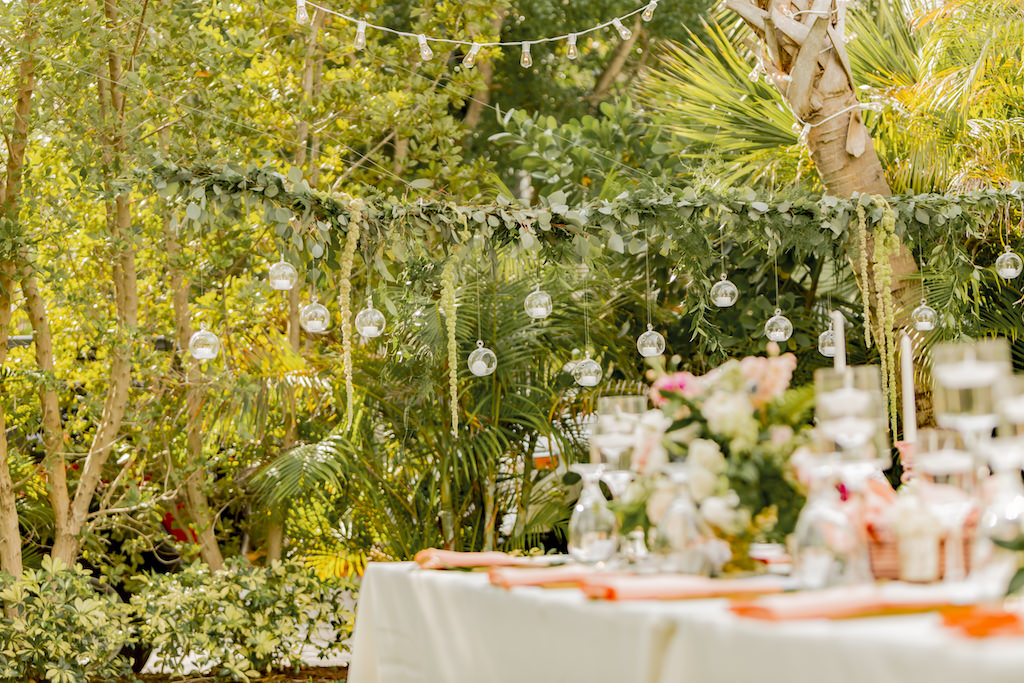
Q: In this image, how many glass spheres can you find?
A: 13